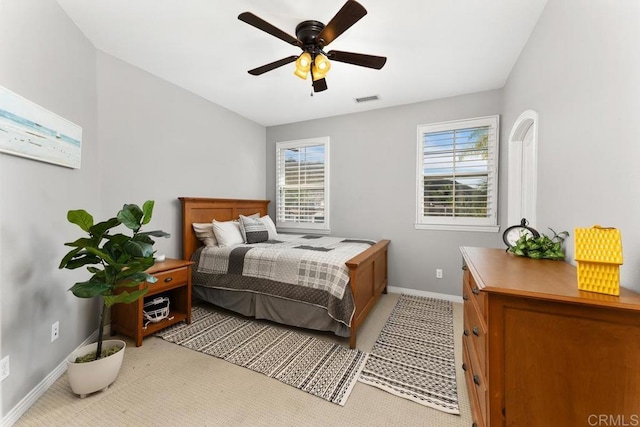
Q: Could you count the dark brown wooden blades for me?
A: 5